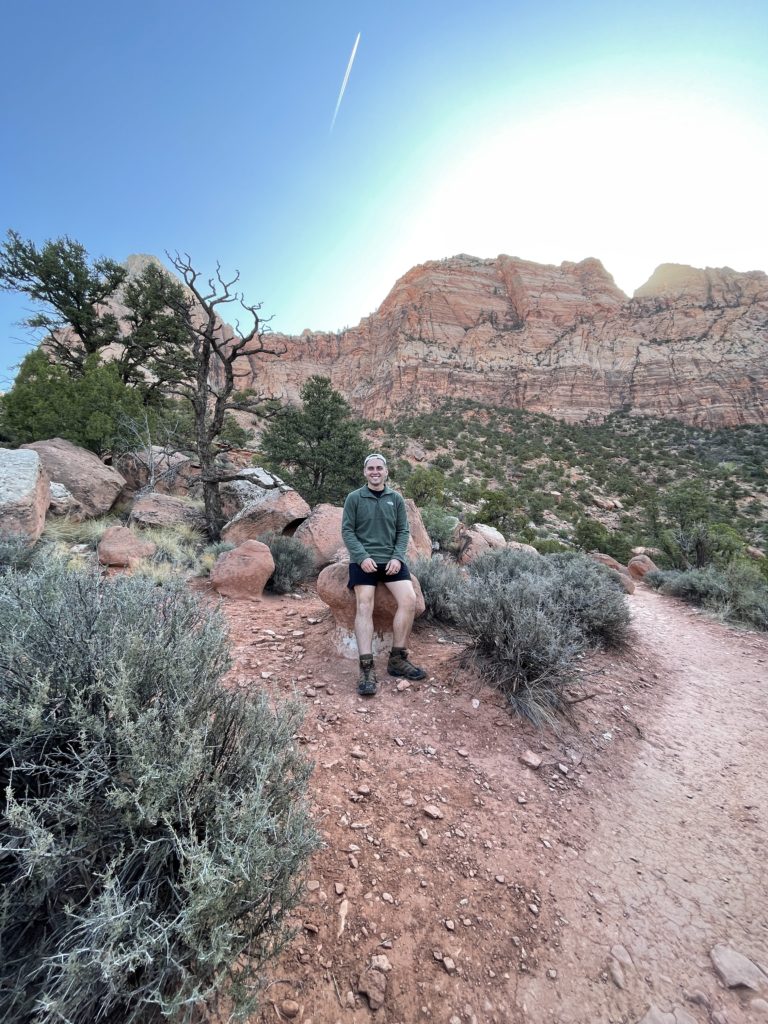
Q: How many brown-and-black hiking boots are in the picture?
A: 2